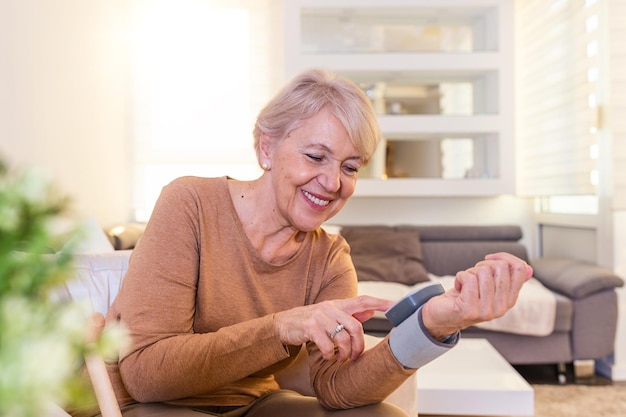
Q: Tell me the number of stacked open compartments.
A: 3